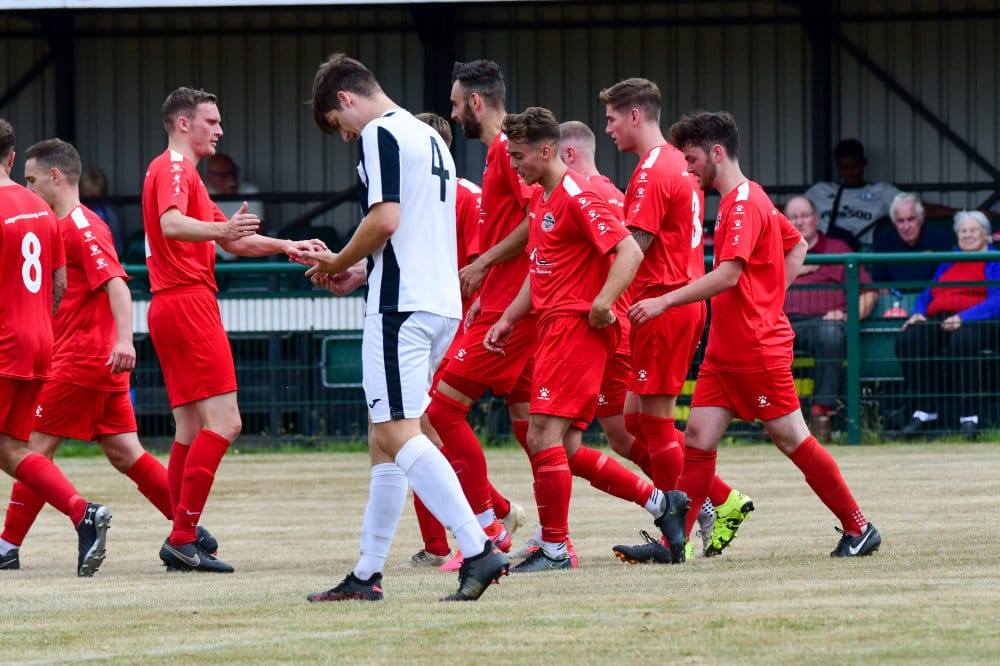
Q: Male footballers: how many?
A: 10